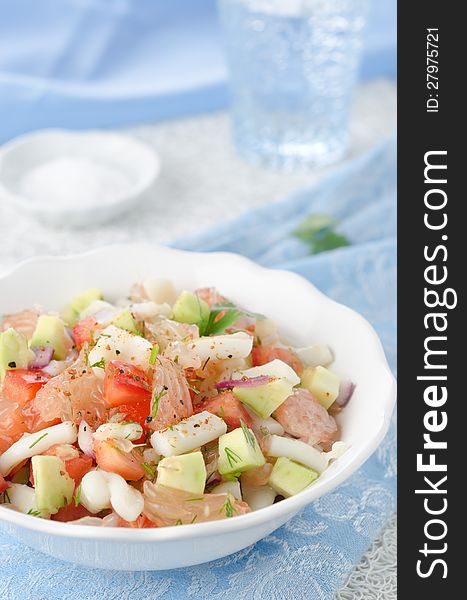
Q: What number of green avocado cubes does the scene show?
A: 11